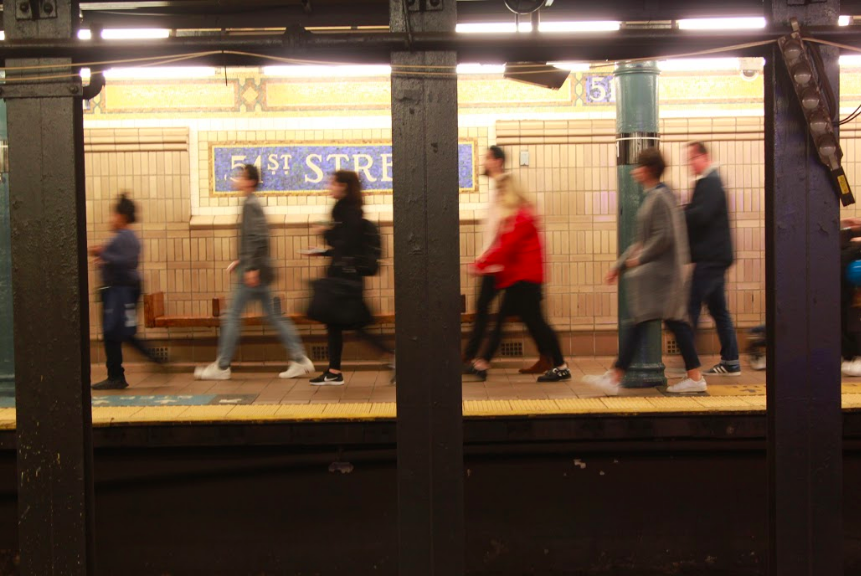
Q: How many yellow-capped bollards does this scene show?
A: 0